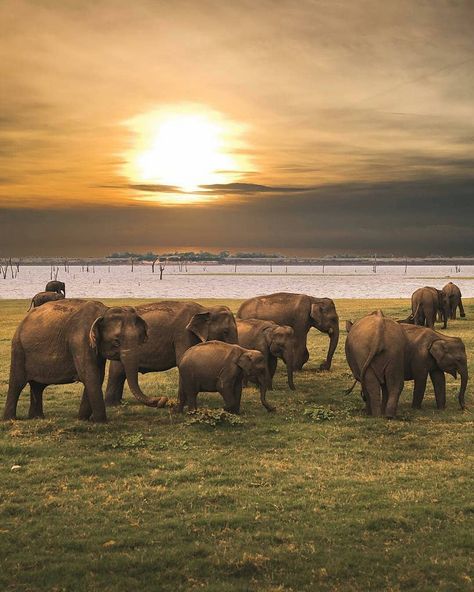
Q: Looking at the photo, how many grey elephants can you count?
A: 11